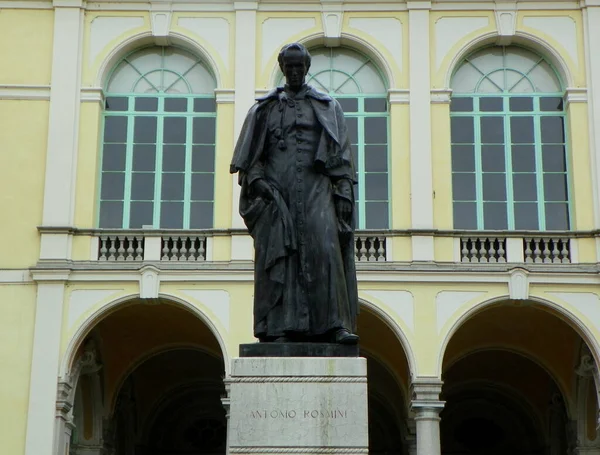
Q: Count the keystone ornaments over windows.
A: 3